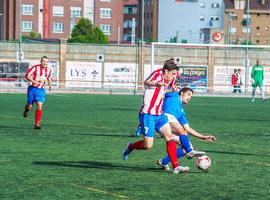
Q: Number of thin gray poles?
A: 3